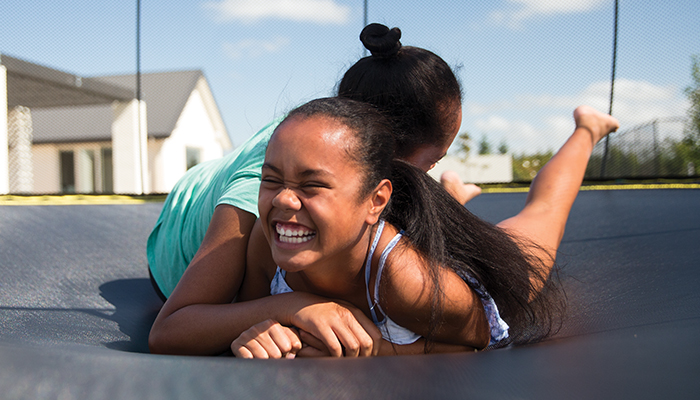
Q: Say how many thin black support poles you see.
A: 3